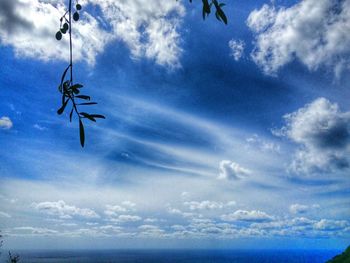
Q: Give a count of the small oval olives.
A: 5